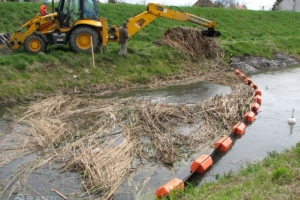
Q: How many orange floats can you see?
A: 12